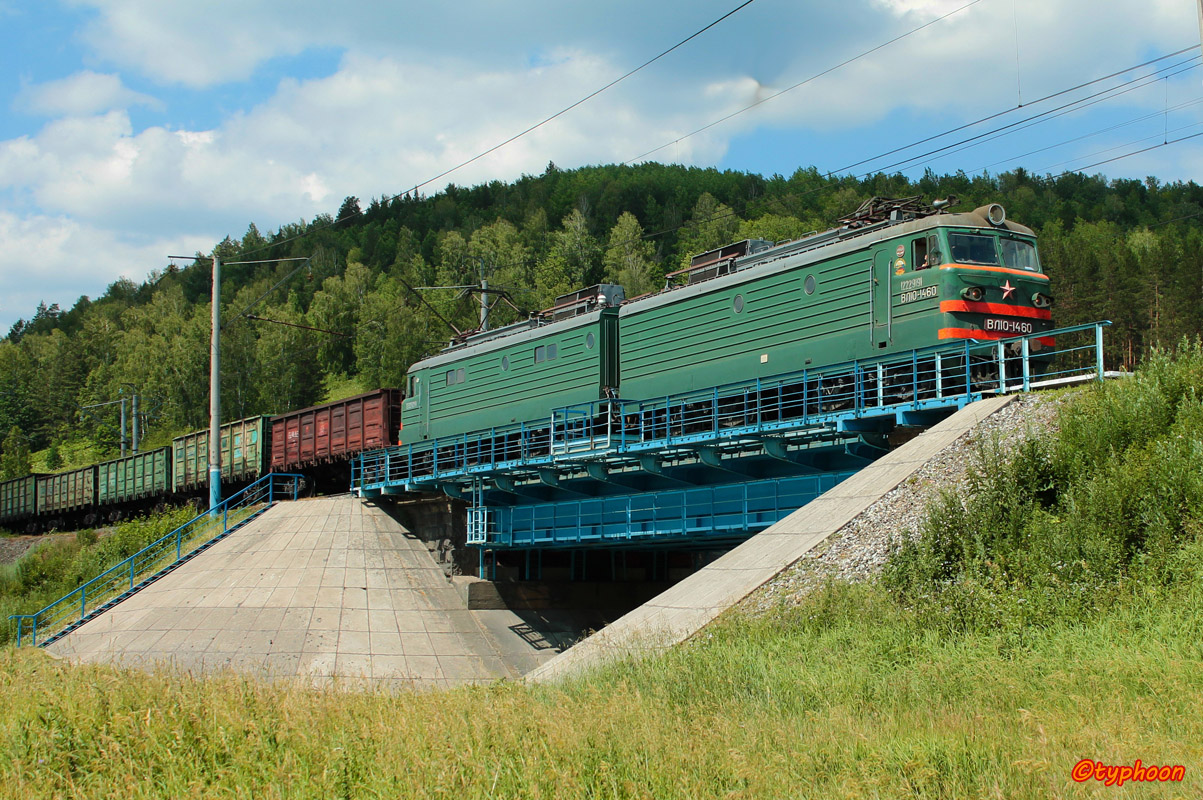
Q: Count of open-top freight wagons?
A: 5